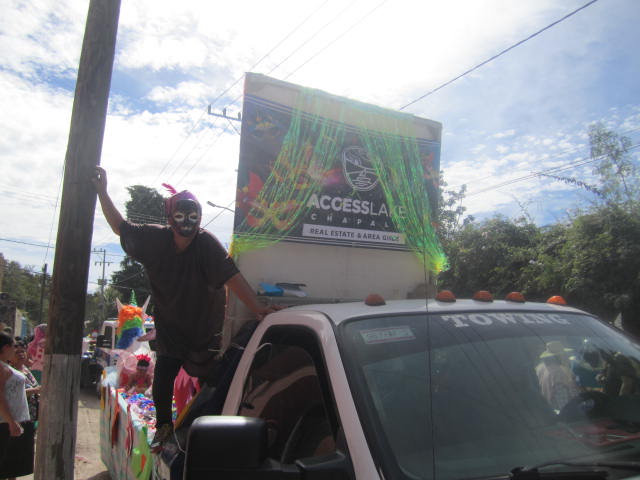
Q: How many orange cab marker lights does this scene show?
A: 5